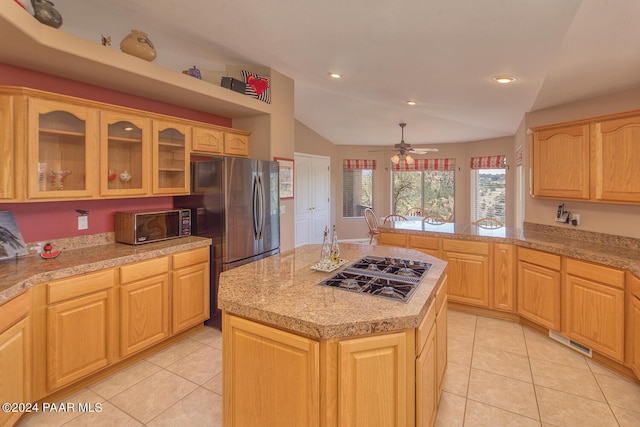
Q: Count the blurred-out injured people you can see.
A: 0